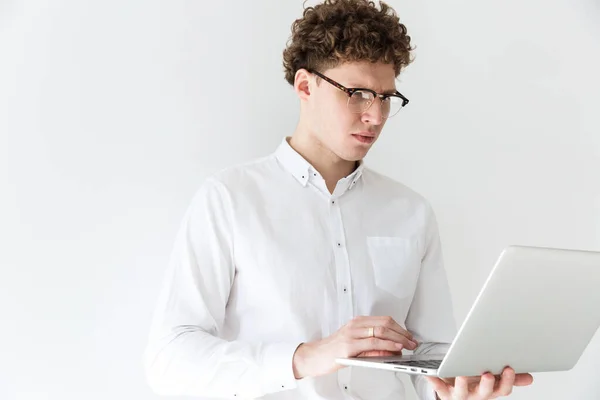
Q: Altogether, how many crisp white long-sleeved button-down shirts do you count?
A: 1